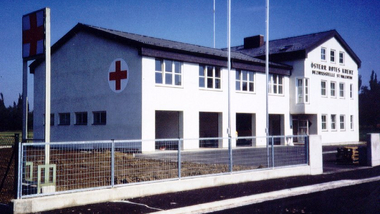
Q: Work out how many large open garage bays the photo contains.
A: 4